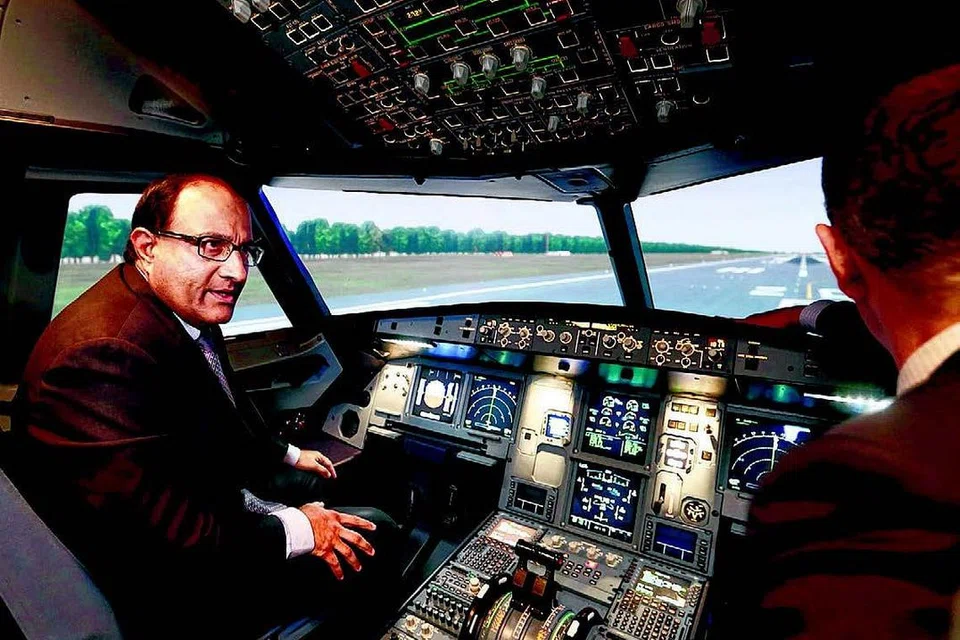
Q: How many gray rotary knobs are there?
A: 12